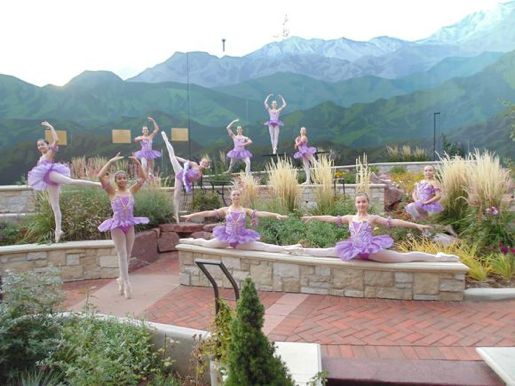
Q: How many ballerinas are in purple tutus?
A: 10